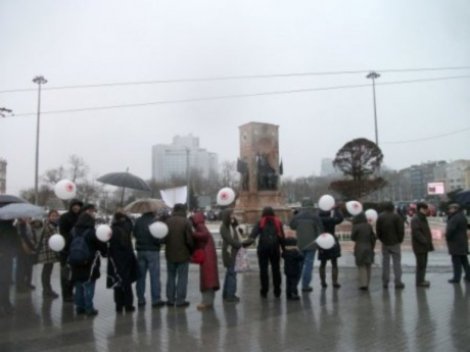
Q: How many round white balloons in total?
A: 9